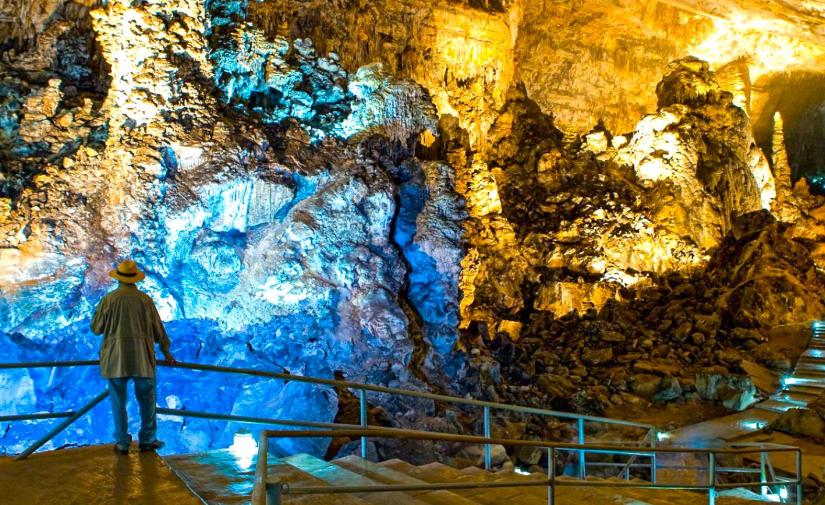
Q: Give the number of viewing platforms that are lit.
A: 1